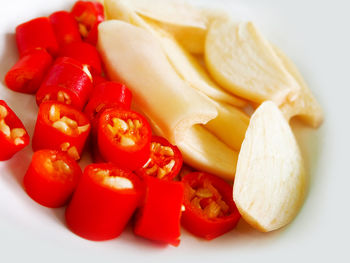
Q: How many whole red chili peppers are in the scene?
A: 0